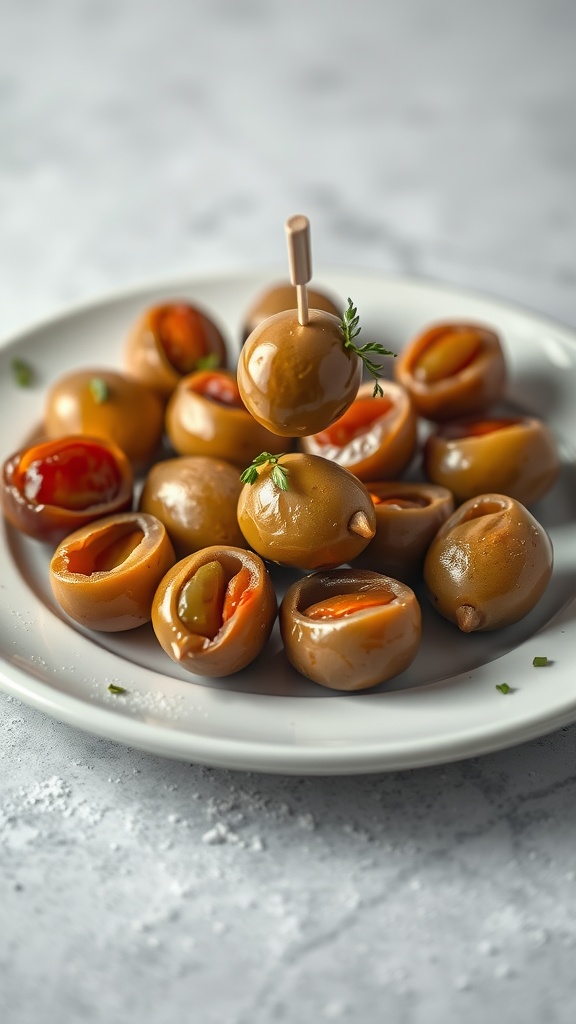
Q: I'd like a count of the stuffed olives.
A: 10